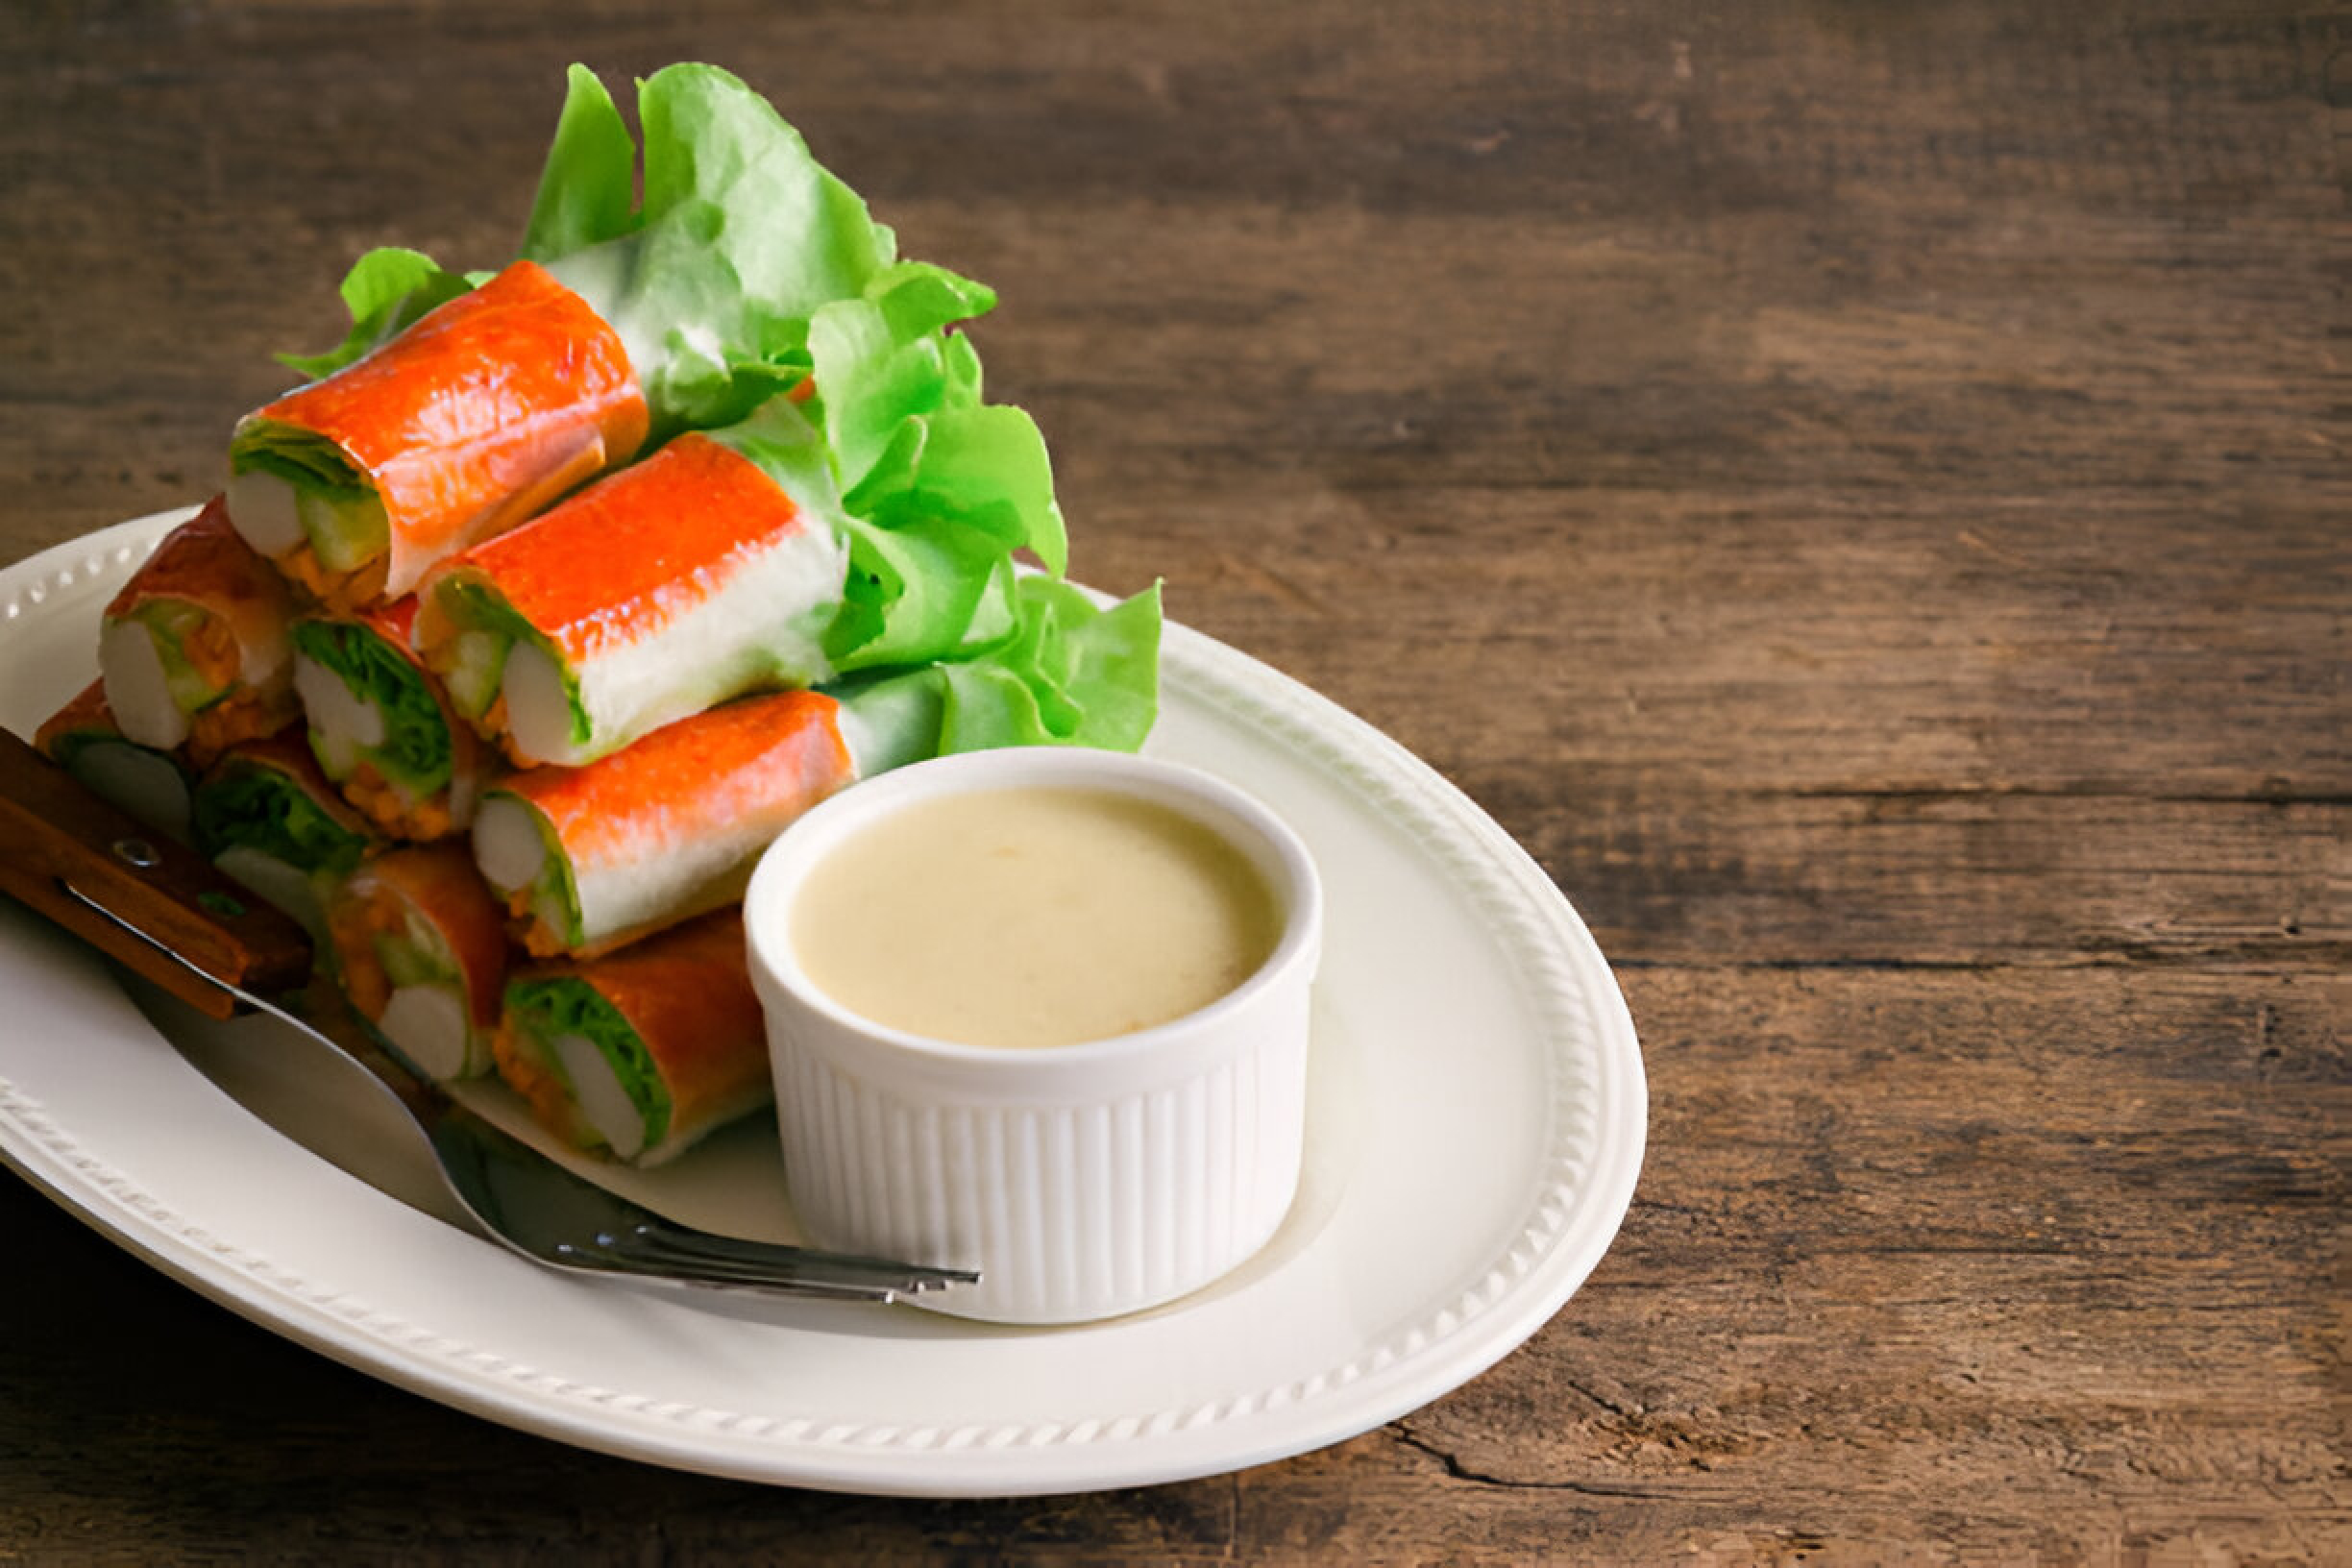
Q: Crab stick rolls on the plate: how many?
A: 9